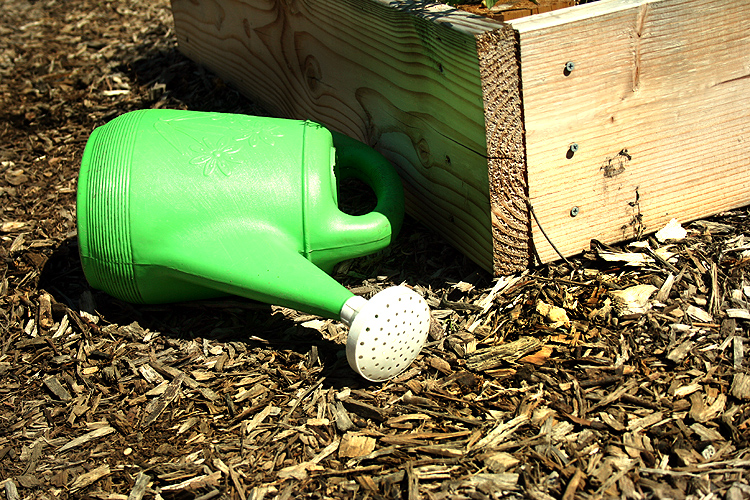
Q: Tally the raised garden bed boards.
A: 2